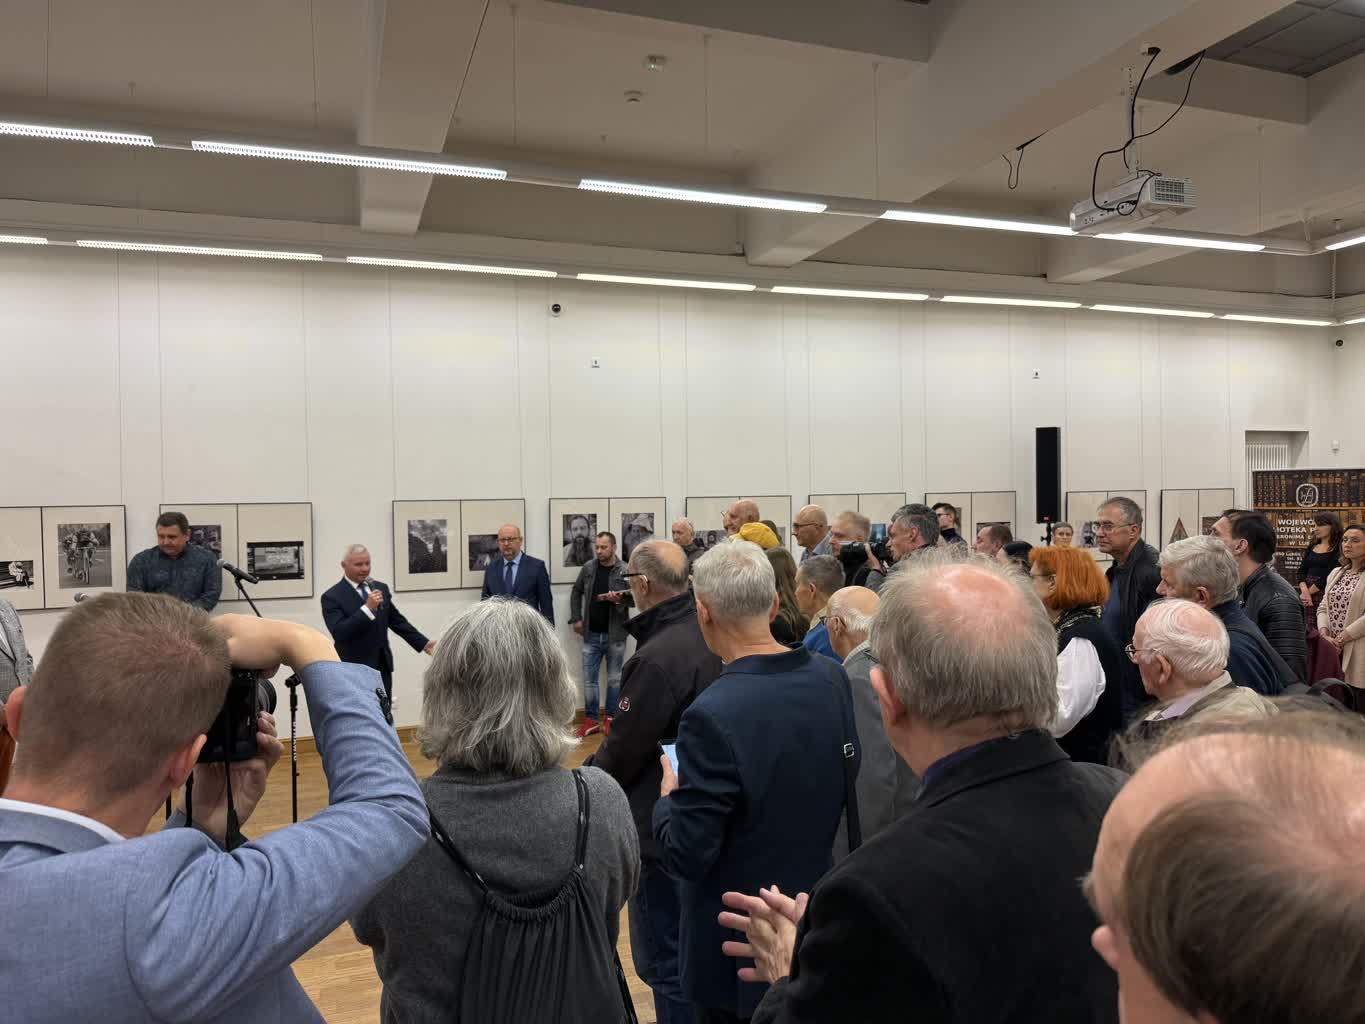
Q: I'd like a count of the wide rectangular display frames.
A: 9